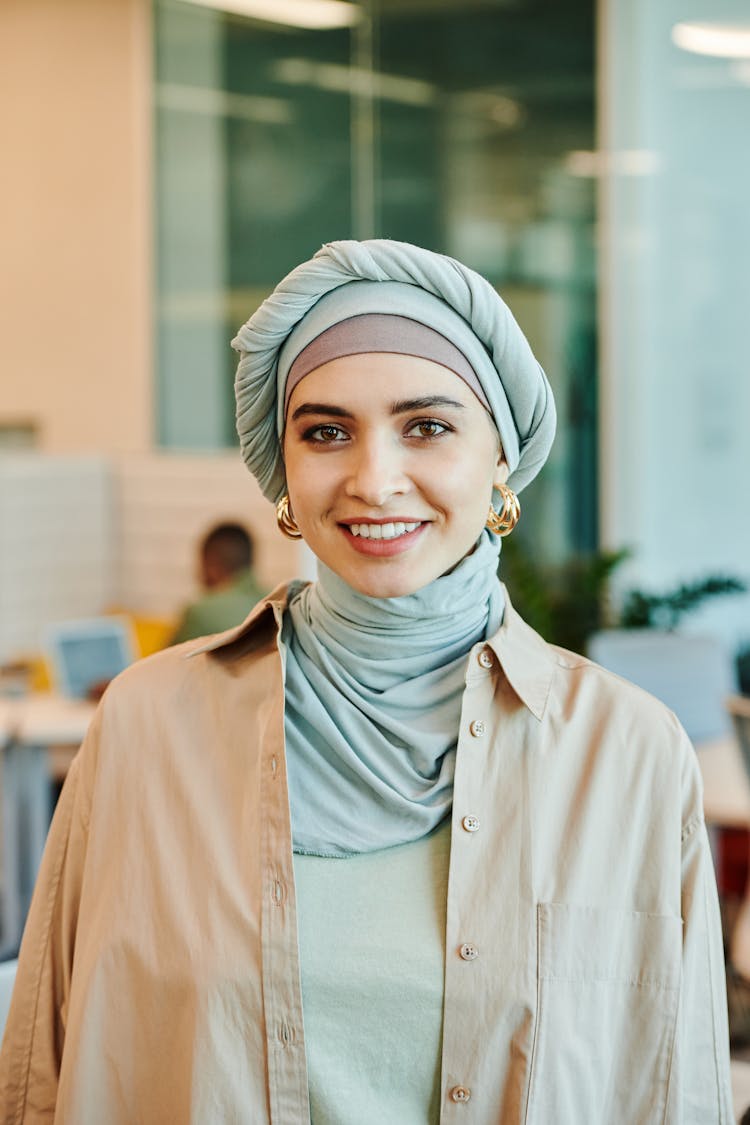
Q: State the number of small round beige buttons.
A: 5